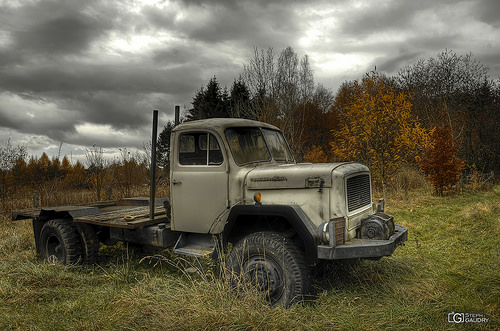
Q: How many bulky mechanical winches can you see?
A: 1